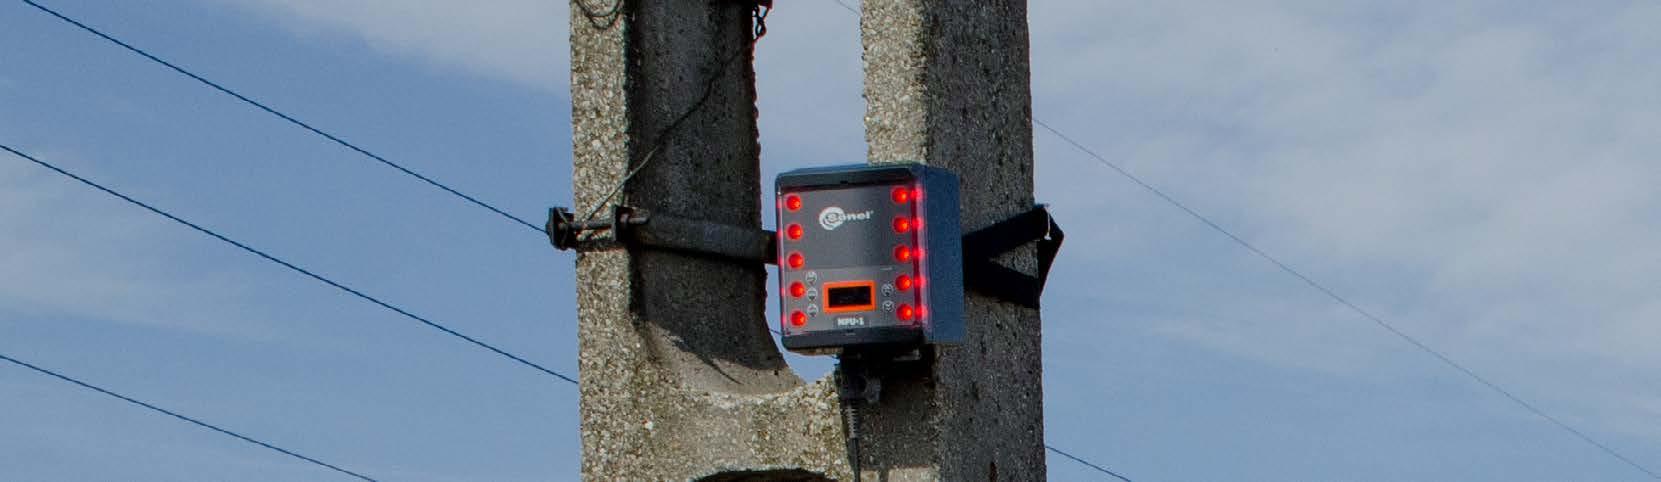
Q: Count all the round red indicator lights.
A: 10